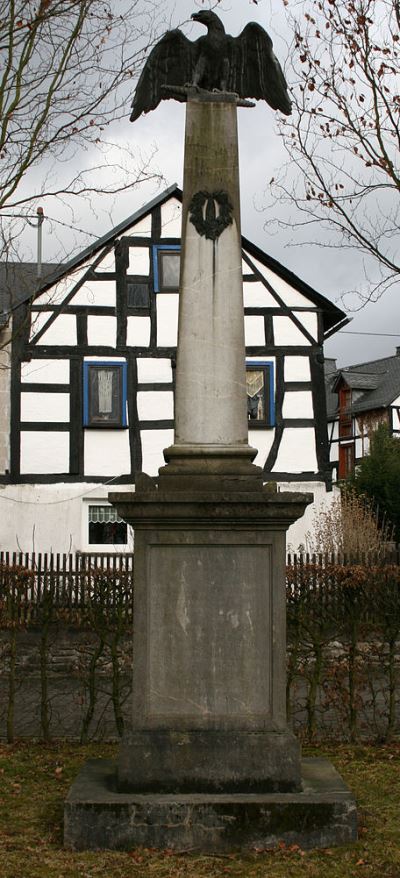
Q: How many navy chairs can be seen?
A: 0